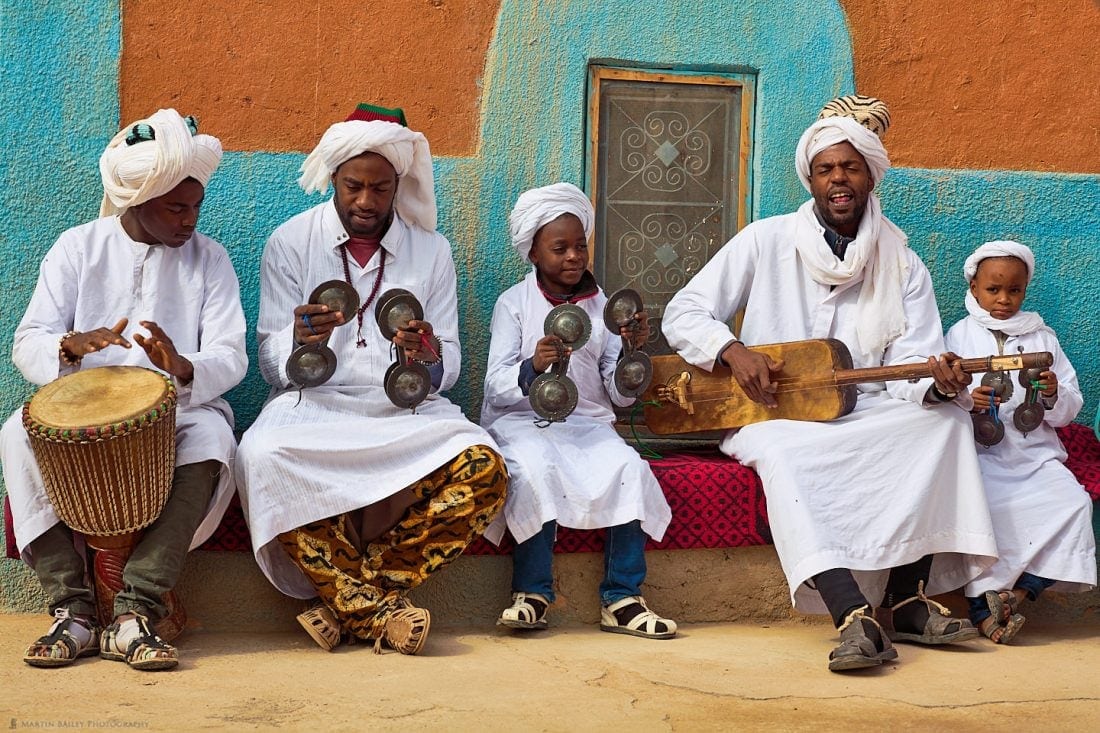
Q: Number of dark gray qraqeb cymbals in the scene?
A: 12